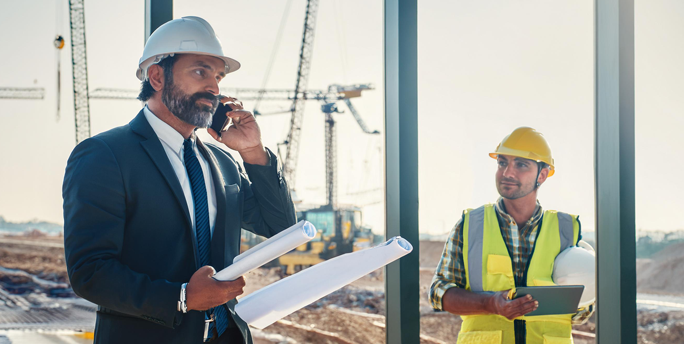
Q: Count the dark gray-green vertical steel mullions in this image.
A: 3